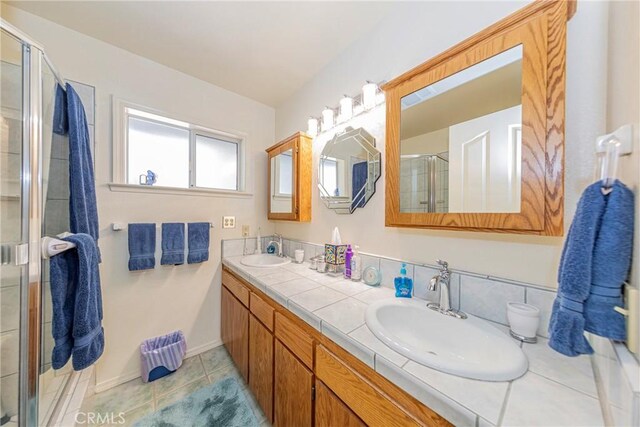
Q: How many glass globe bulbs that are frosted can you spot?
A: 4